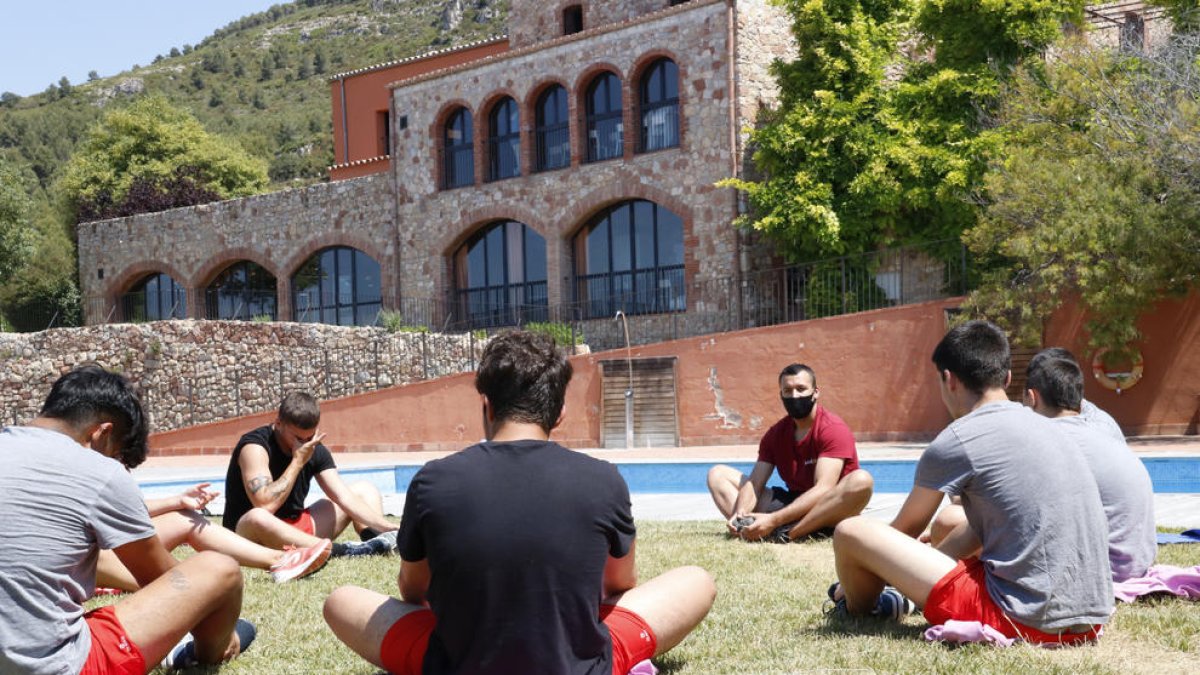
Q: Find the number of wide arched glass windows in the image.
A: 5